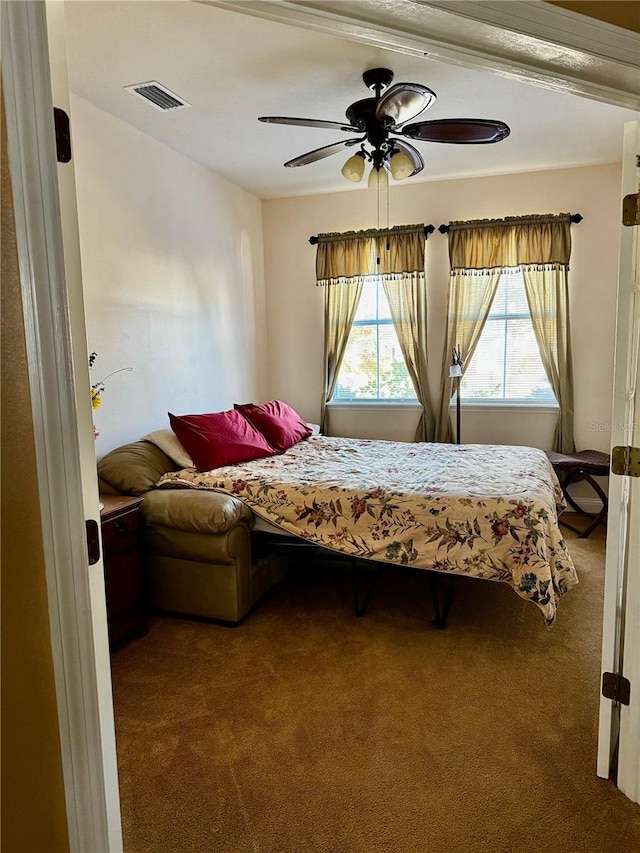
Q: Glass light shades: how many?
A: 3